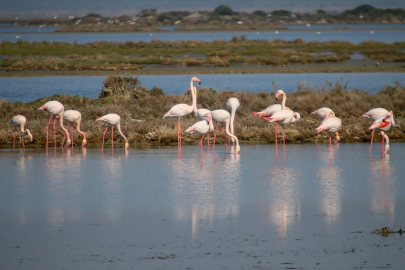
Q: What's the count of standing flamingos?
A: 15